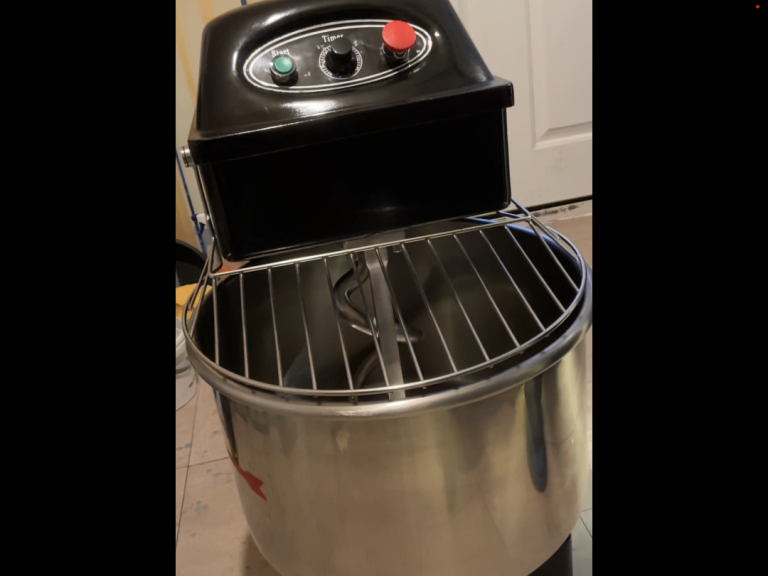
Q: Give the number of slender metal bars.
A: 13